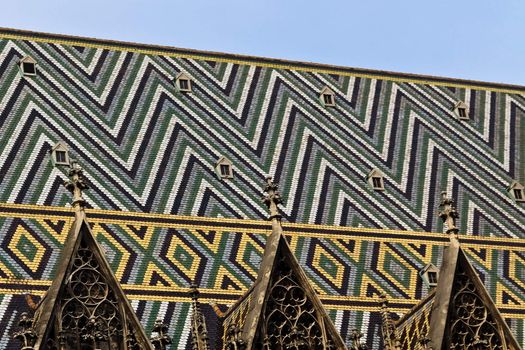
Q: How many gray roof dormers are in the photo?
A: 9